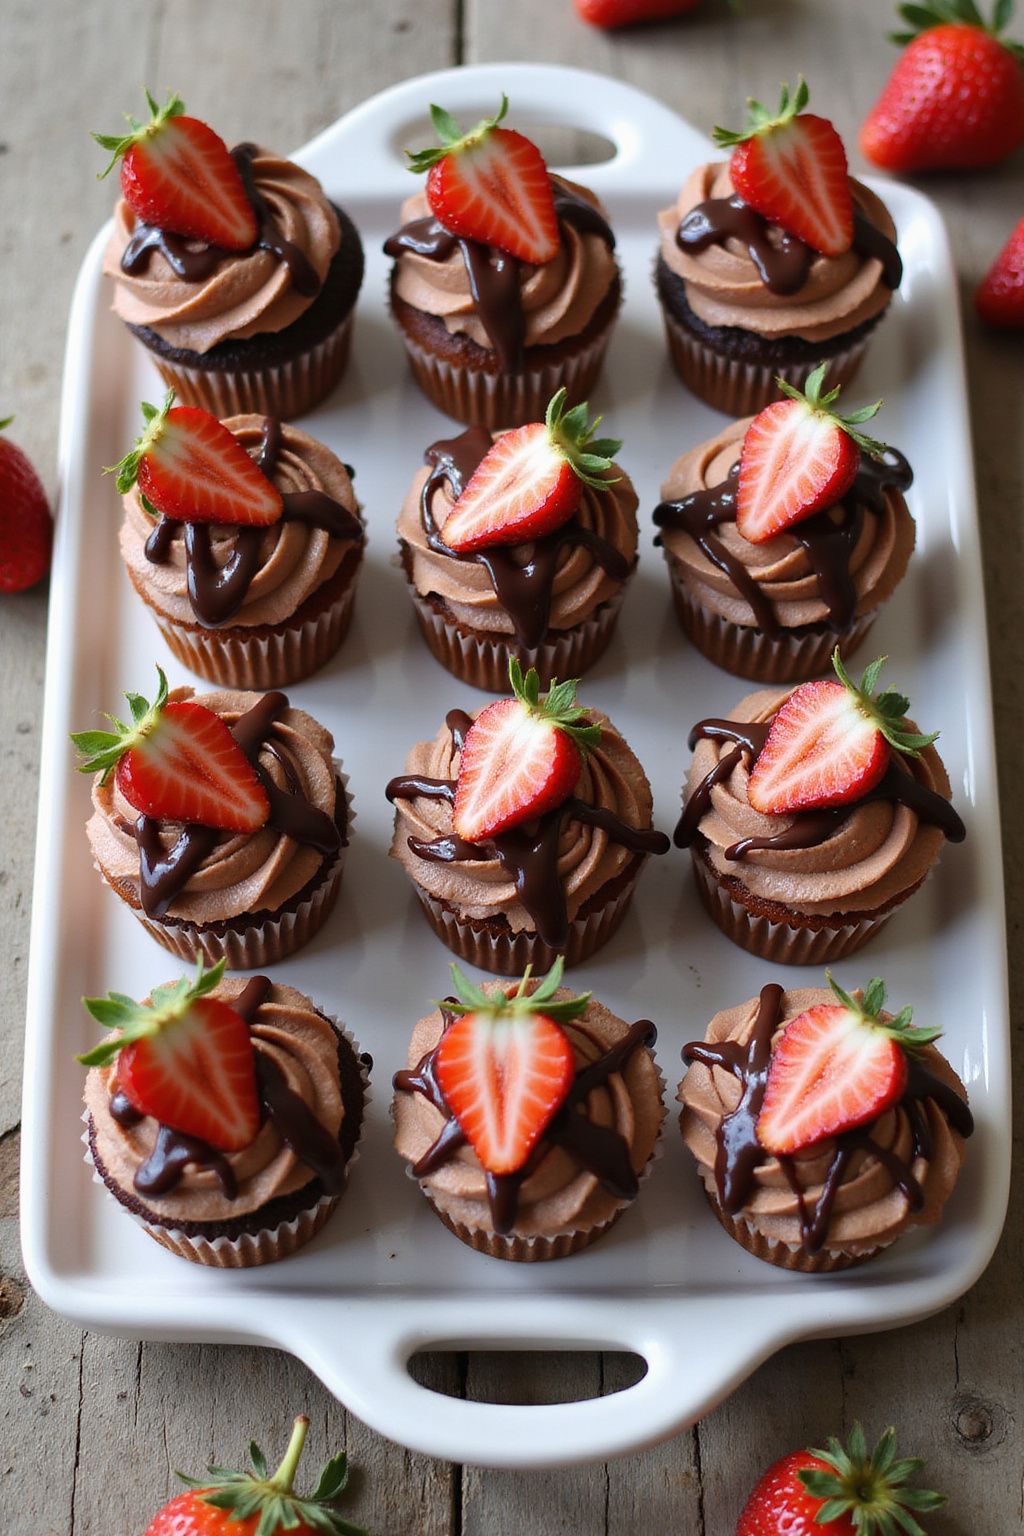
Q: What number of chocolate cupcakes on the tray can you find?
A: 12